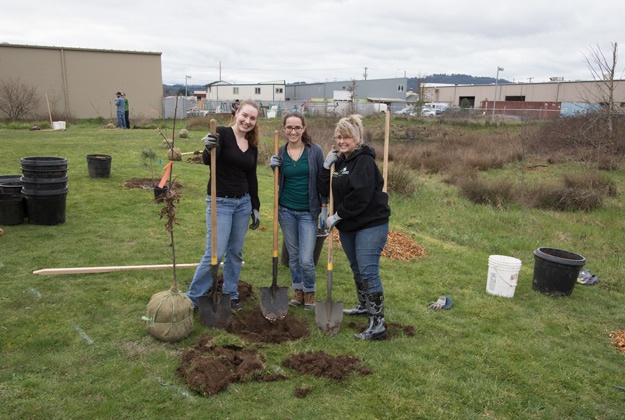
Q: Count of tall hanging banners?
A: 0